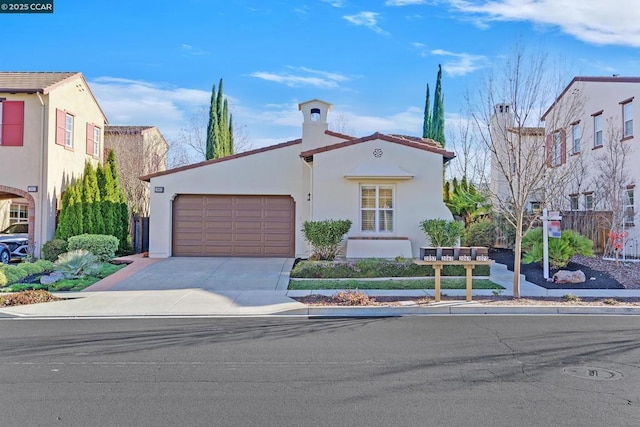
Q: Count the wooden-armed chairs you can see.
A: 0